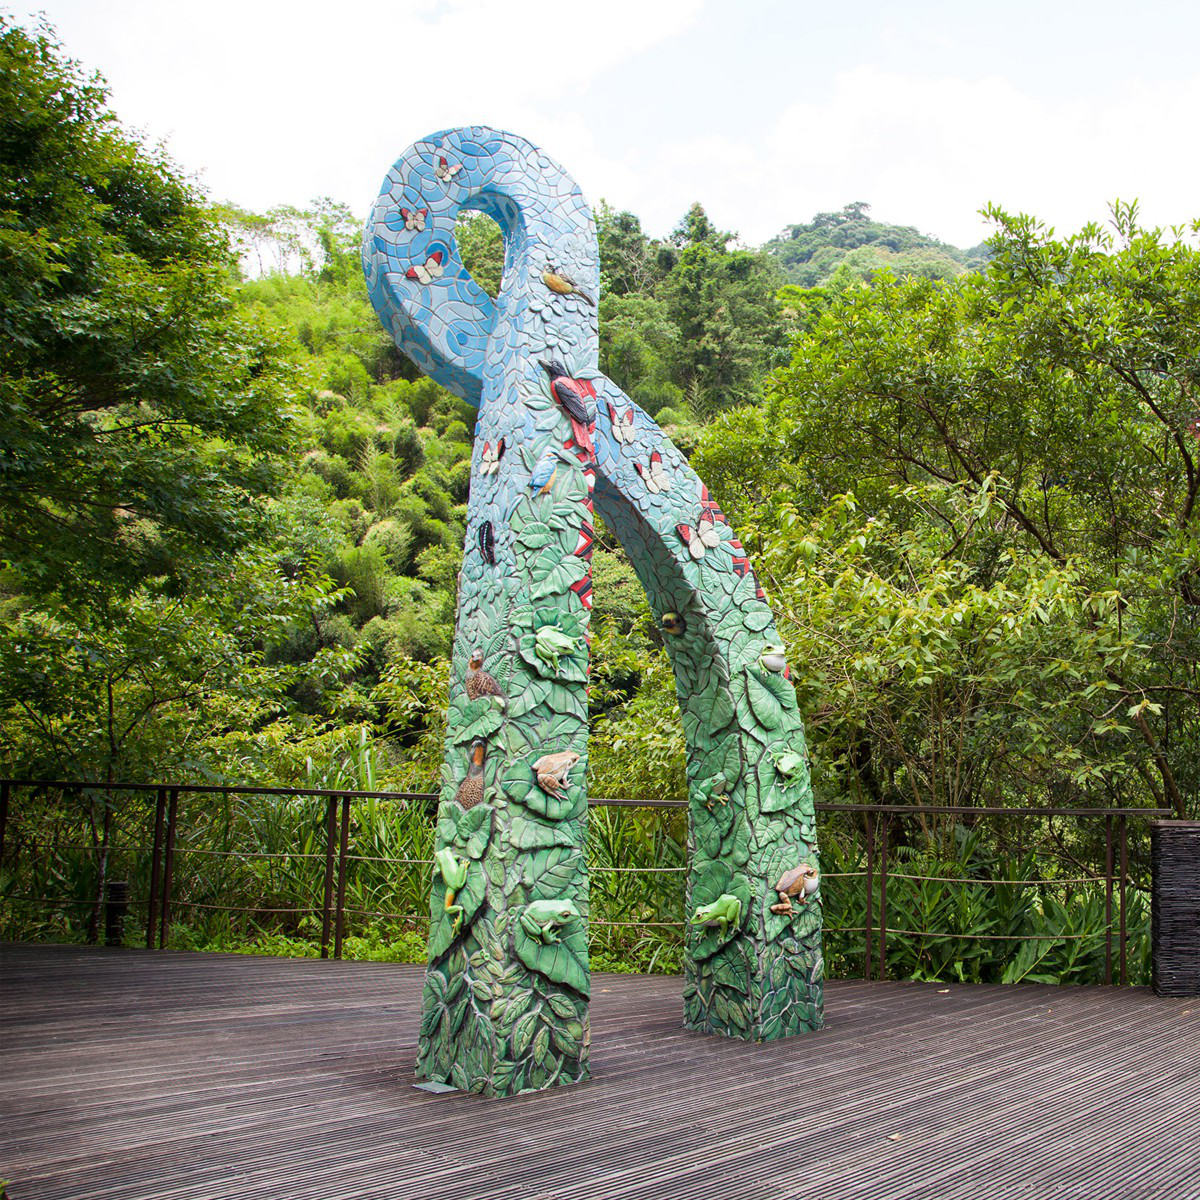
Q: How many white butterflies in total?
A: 7